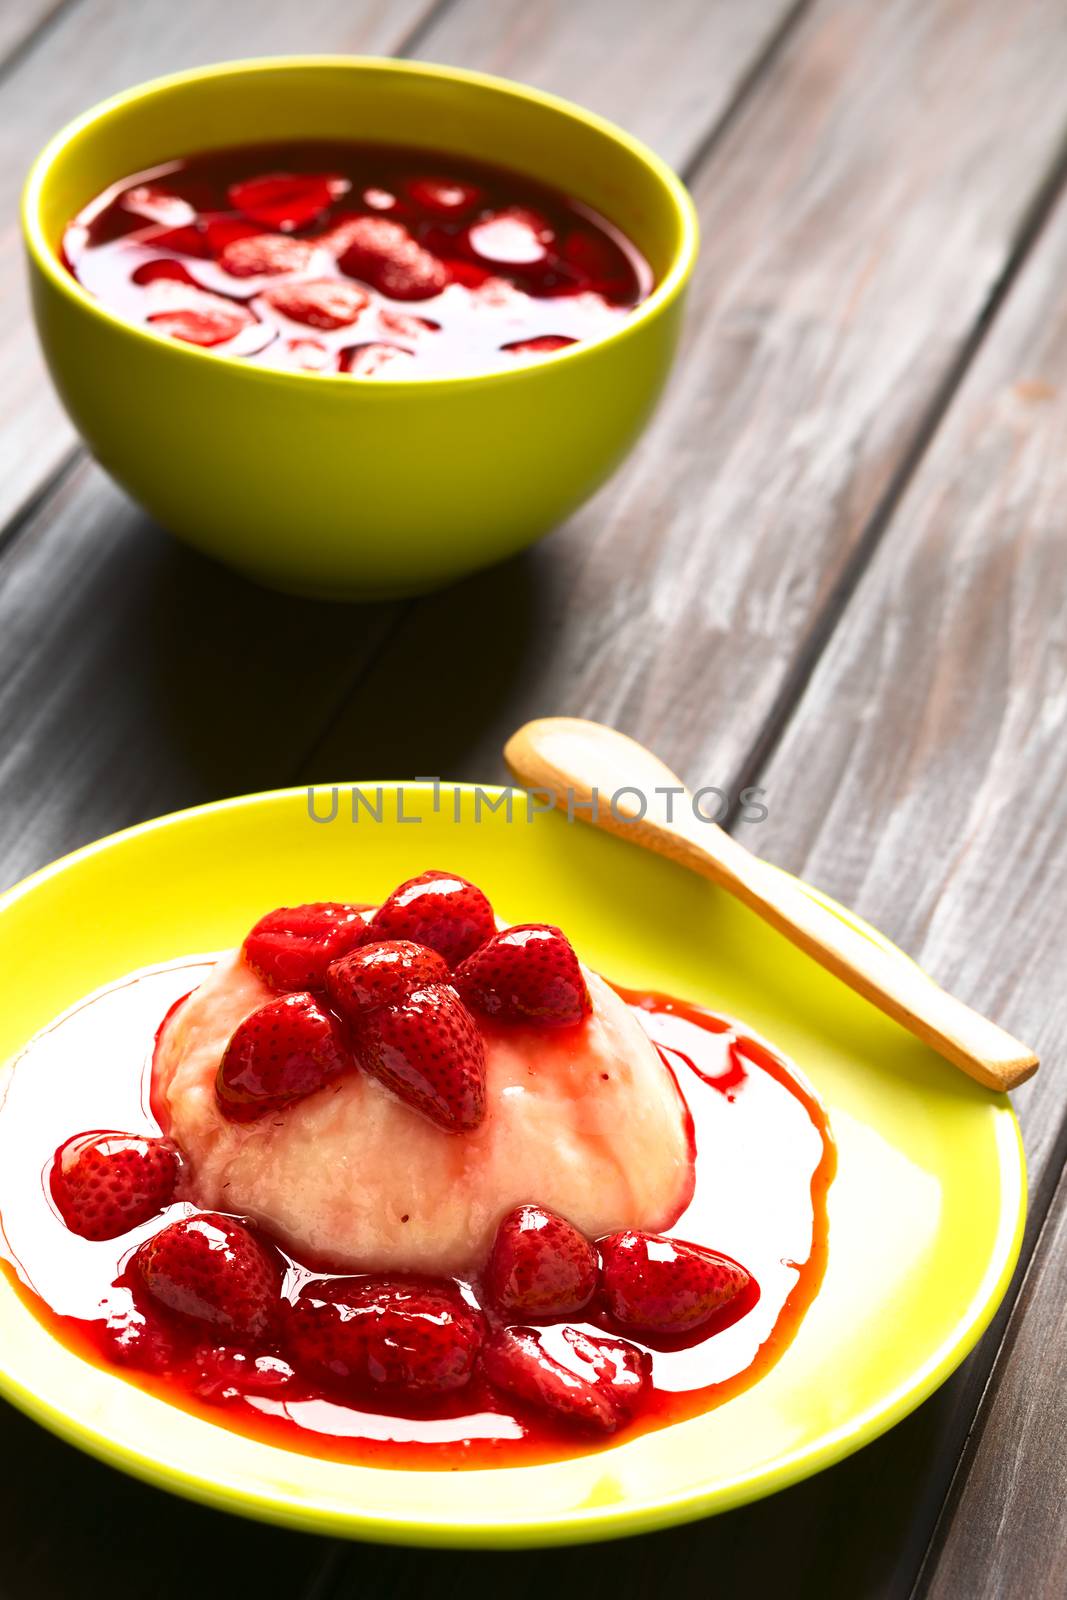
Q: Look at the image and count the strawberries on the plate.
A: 12